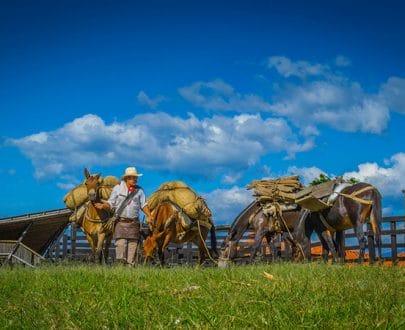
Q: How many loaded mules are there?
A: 4